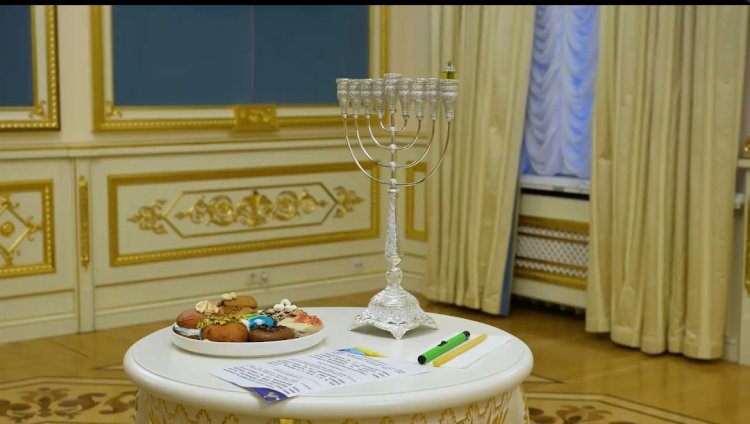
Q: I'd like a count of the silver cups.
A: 9